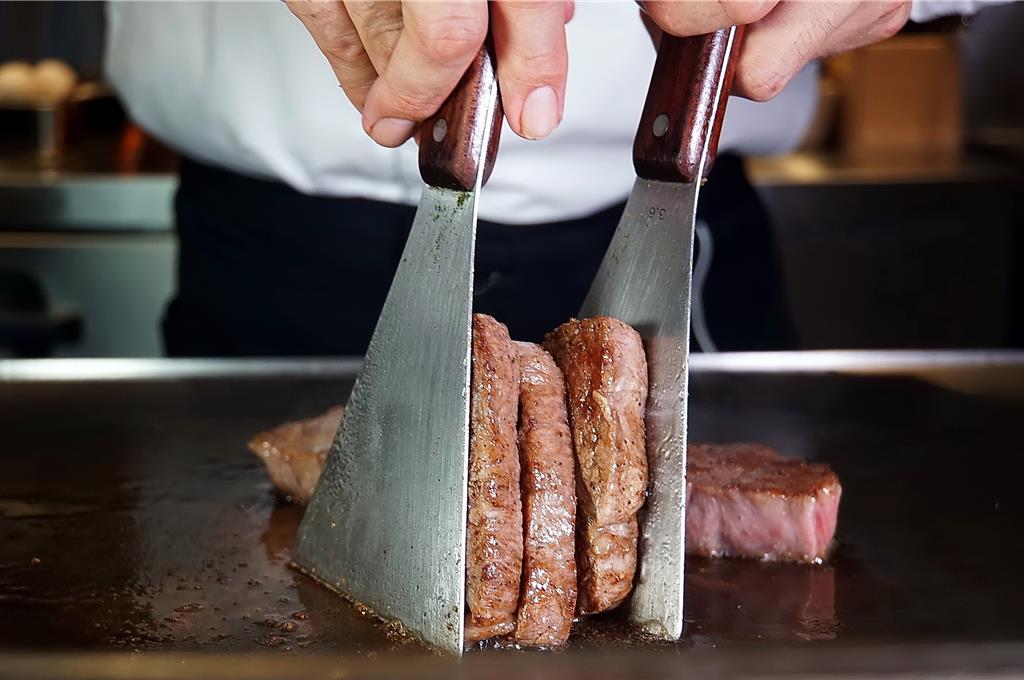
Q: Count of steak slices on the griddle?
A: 5